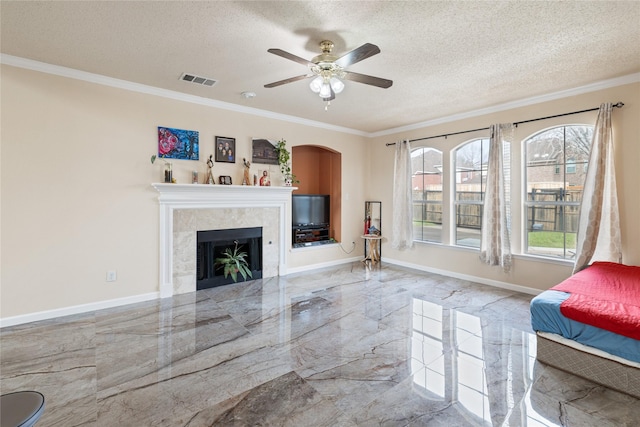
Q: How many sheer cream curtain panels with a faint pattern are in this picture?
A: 3